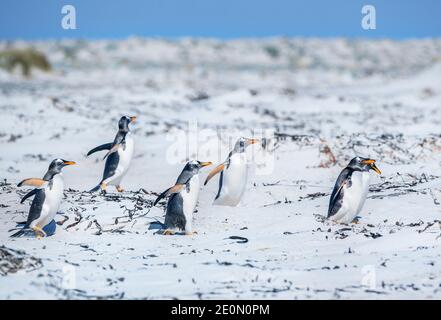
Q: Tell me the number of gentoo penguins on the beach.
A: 6